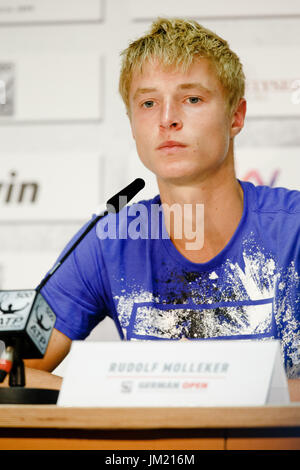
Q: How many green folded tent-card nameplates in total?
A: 0